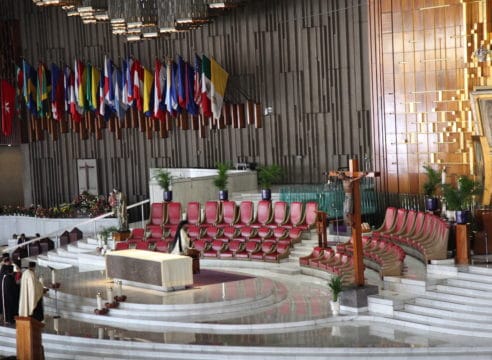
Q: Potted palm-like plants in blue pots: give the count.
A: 5